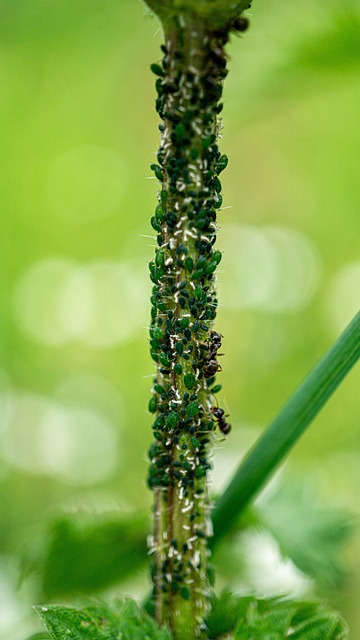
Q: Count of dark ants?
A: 3